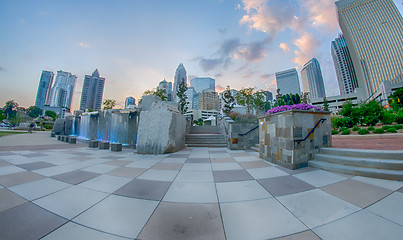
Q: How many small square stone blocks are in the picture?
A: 7